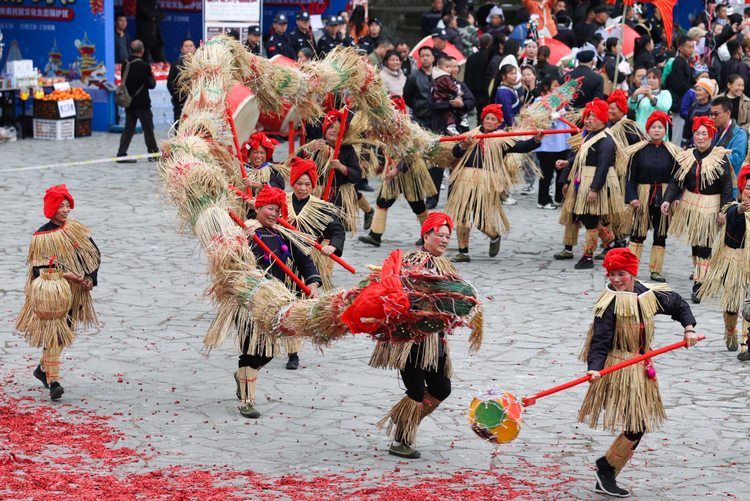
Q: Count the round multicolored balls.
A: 1